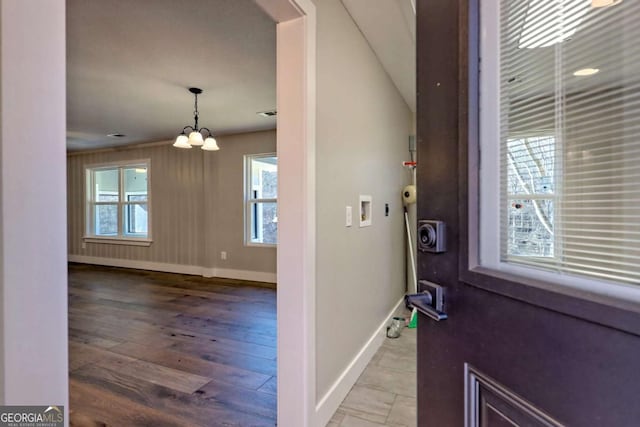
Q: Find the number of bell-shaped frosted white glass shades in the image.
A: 3